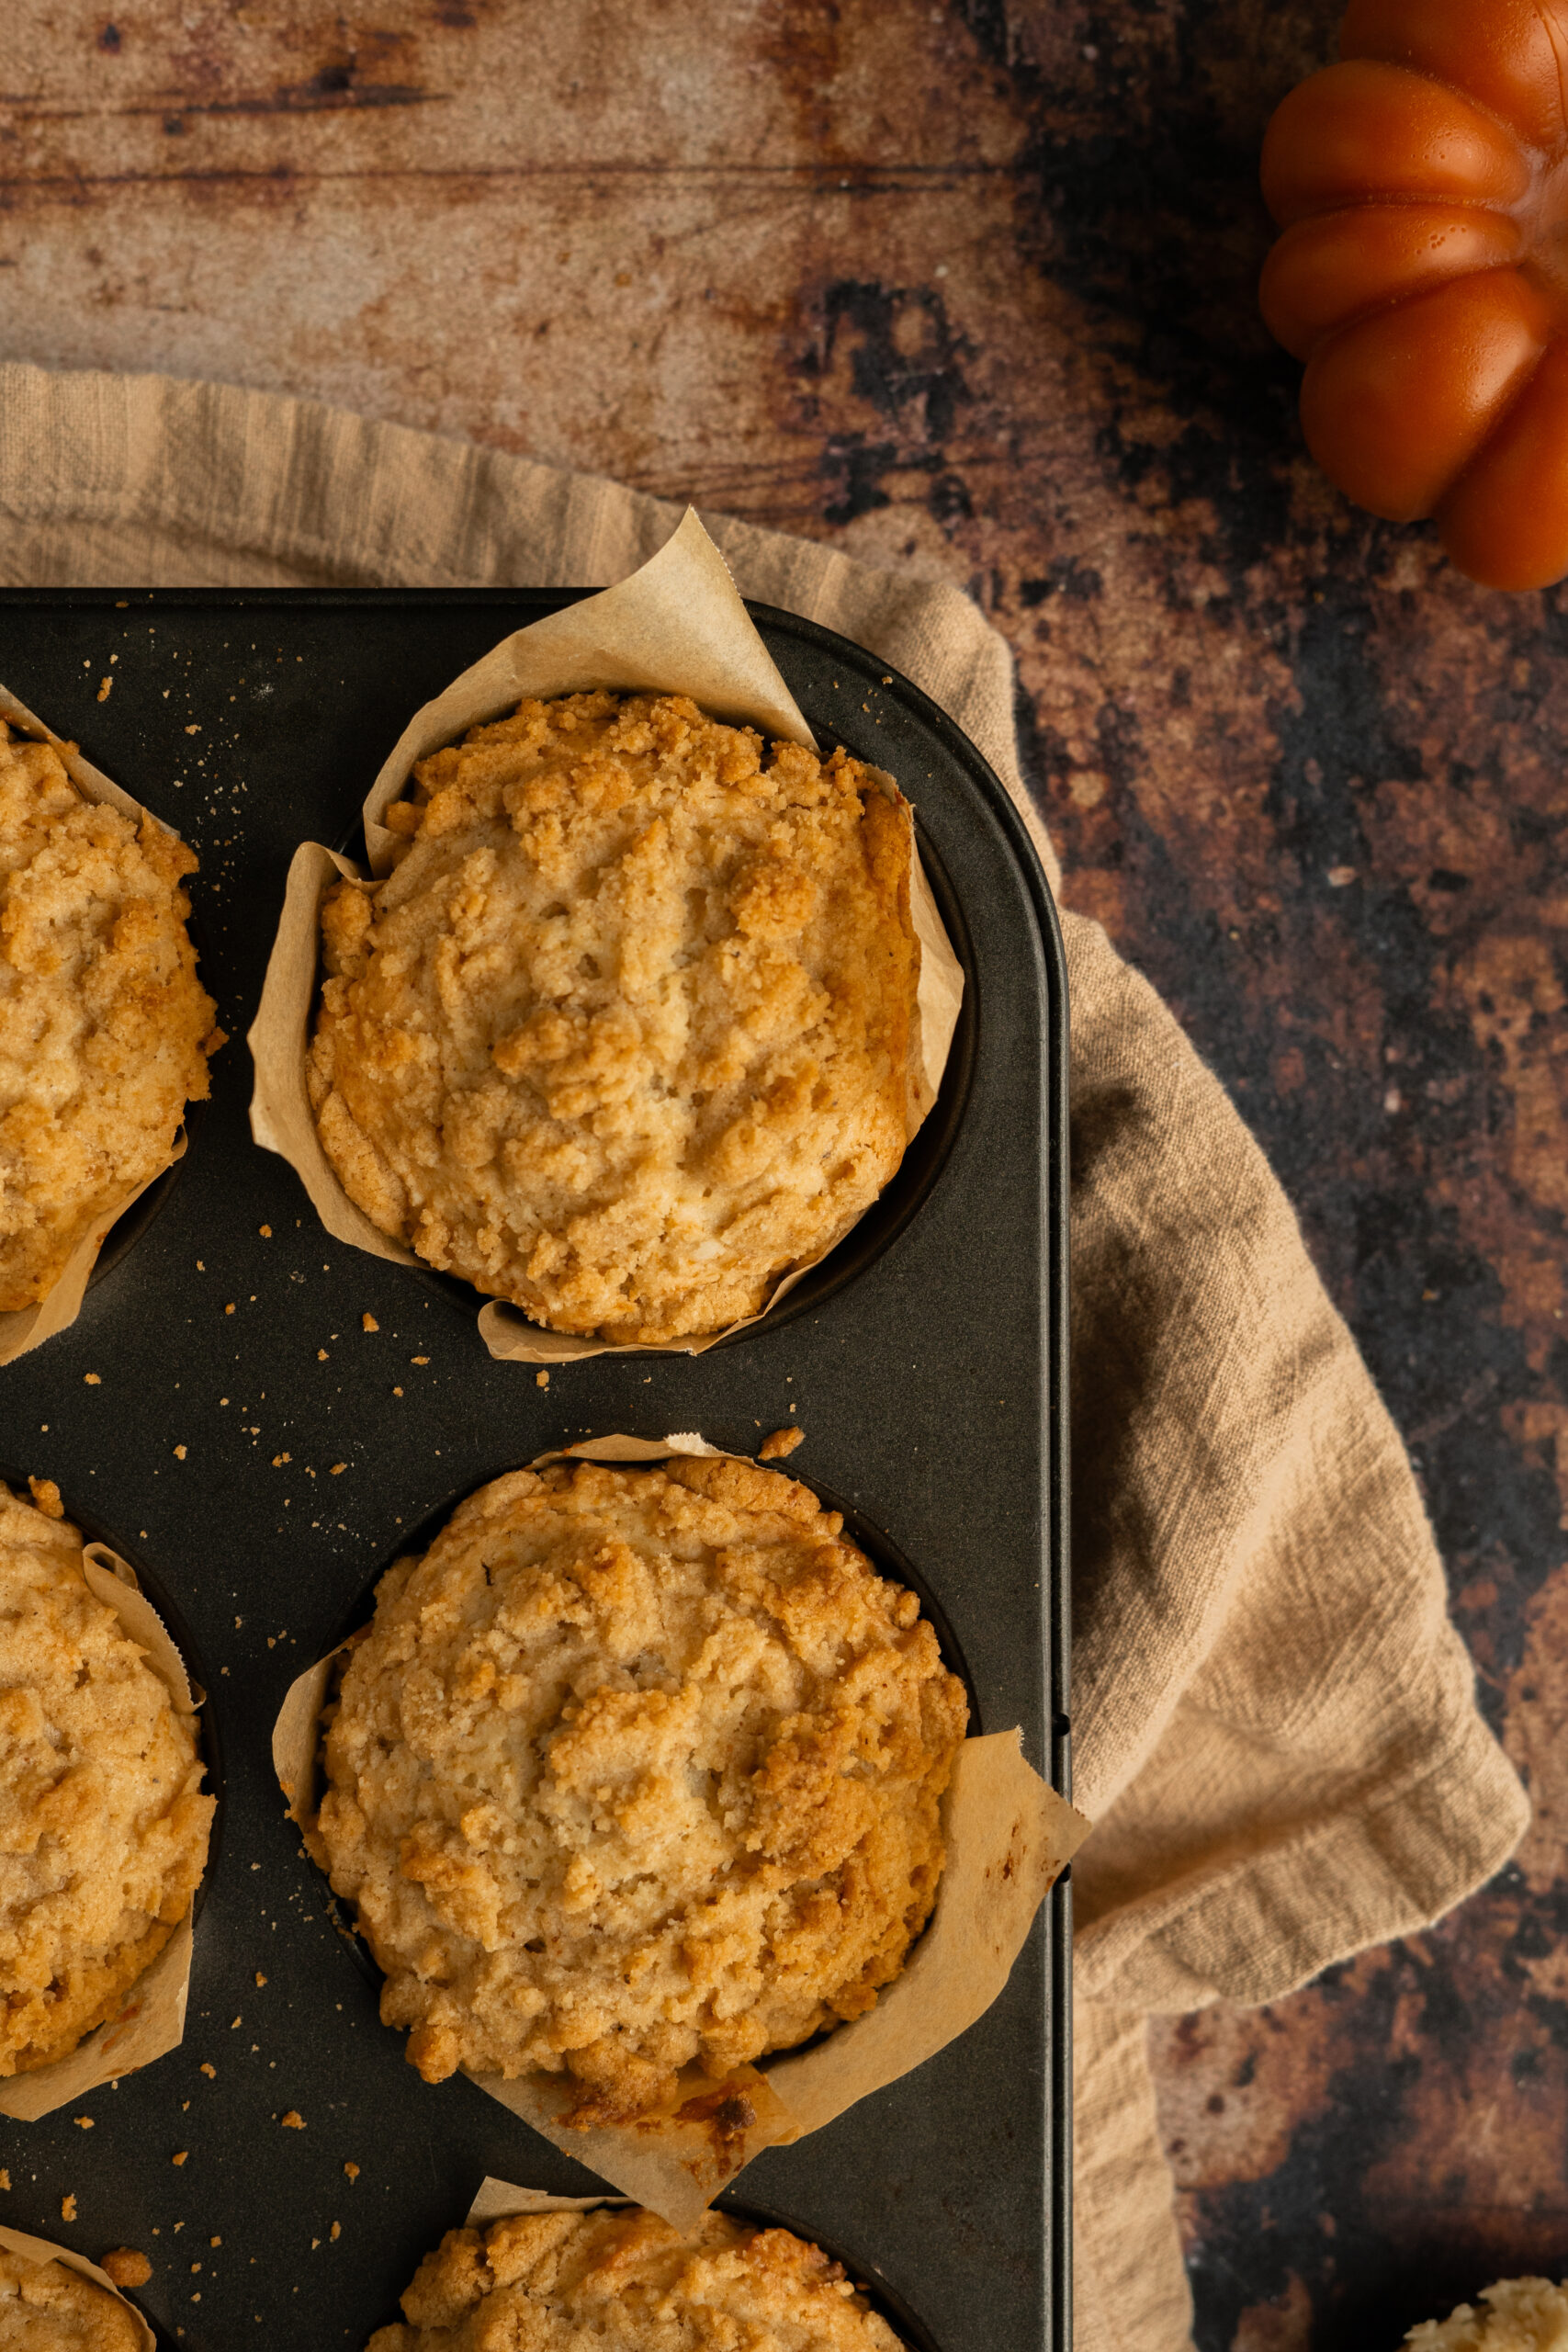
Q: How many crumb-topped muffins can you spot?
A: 6